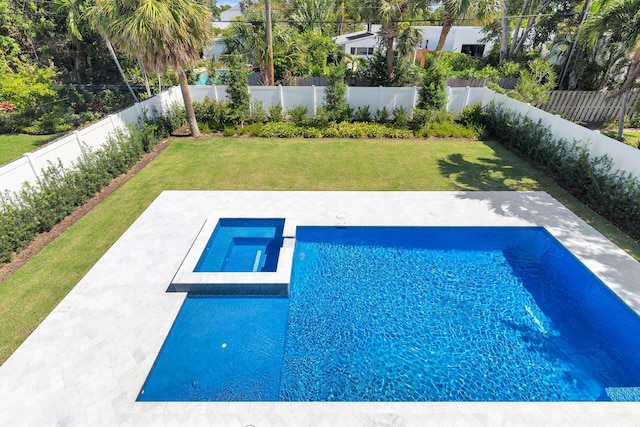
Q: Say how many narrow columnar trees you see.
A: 3